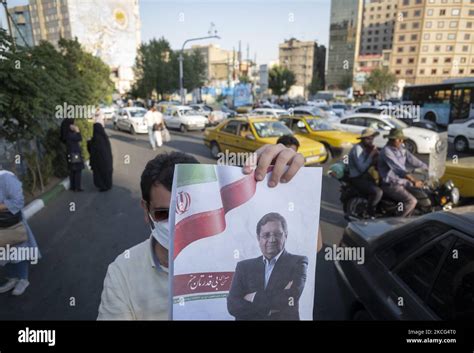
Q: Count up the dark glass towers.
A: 1